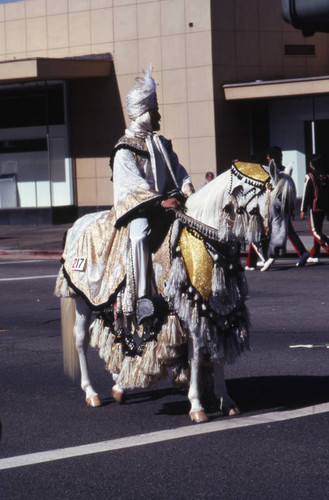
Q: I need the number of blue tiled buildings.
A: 0